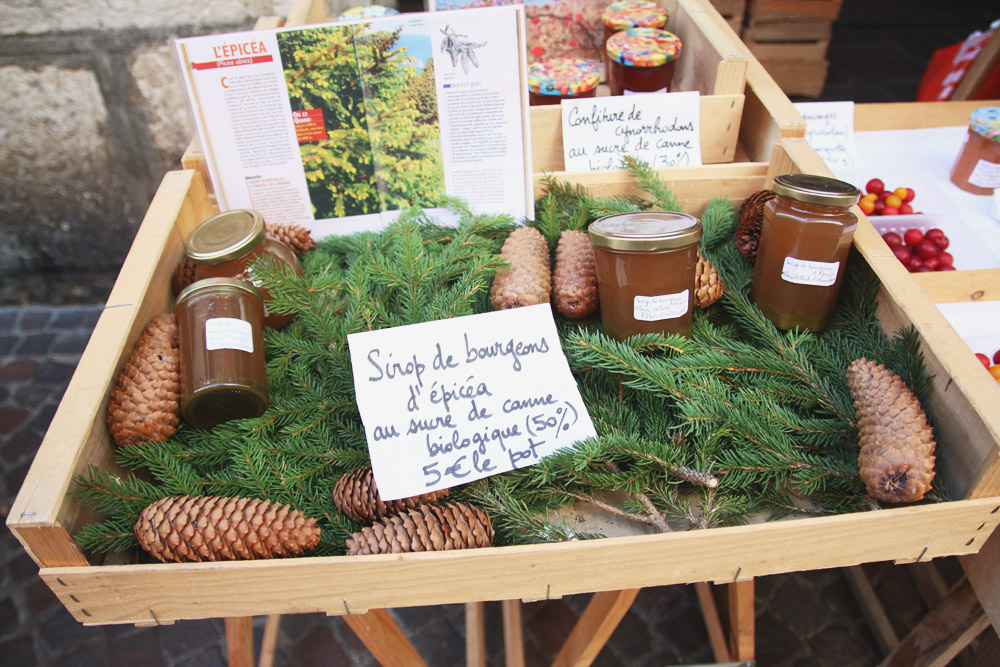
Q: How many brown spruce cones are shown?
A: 11